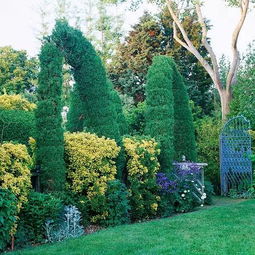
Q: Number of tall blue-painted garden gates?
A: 1